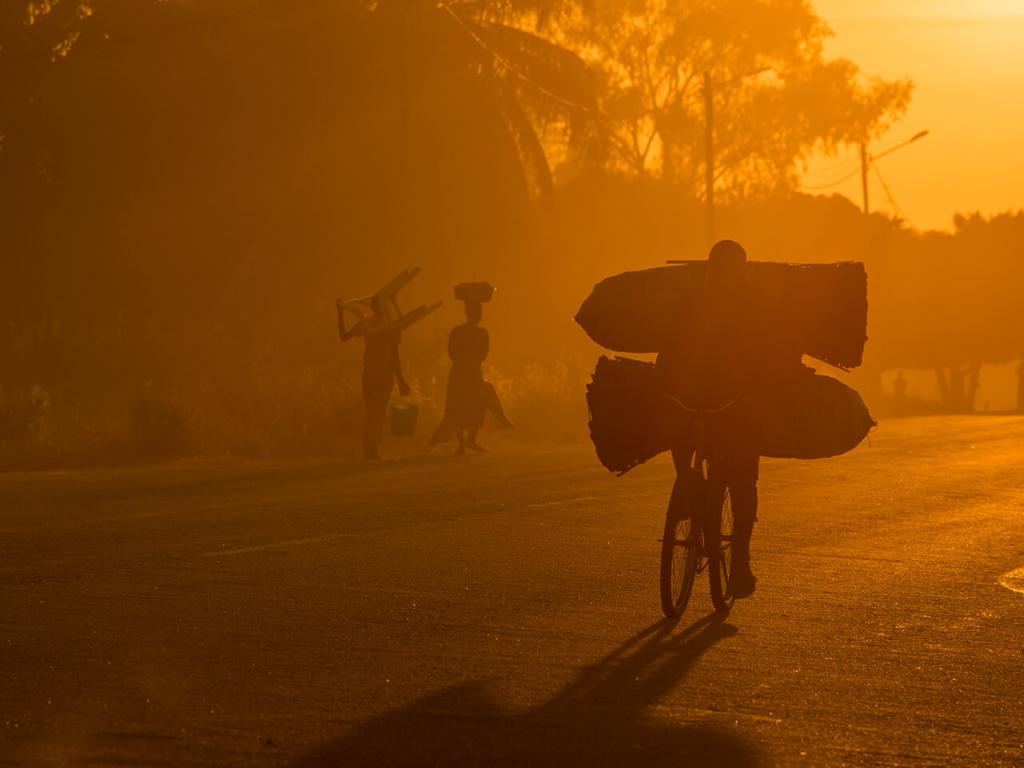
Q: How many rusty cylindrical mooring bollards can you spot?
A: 0